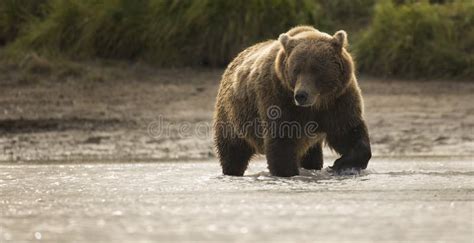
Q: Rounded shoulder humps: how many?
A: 1